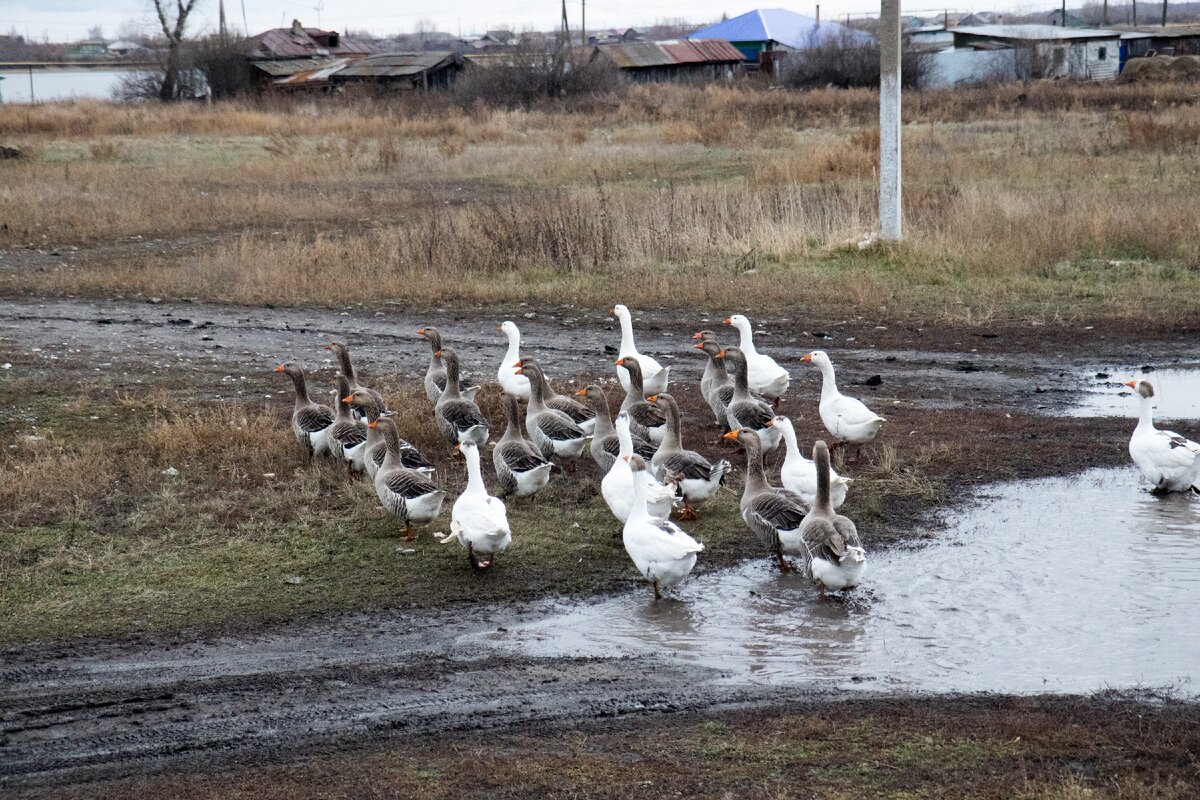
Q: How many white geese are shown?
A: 9